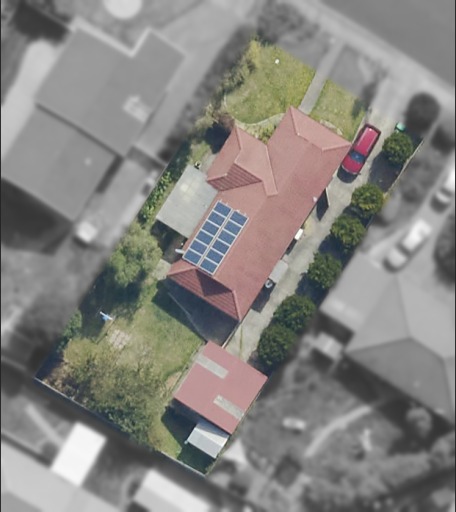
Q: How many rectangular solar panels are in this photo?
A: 12